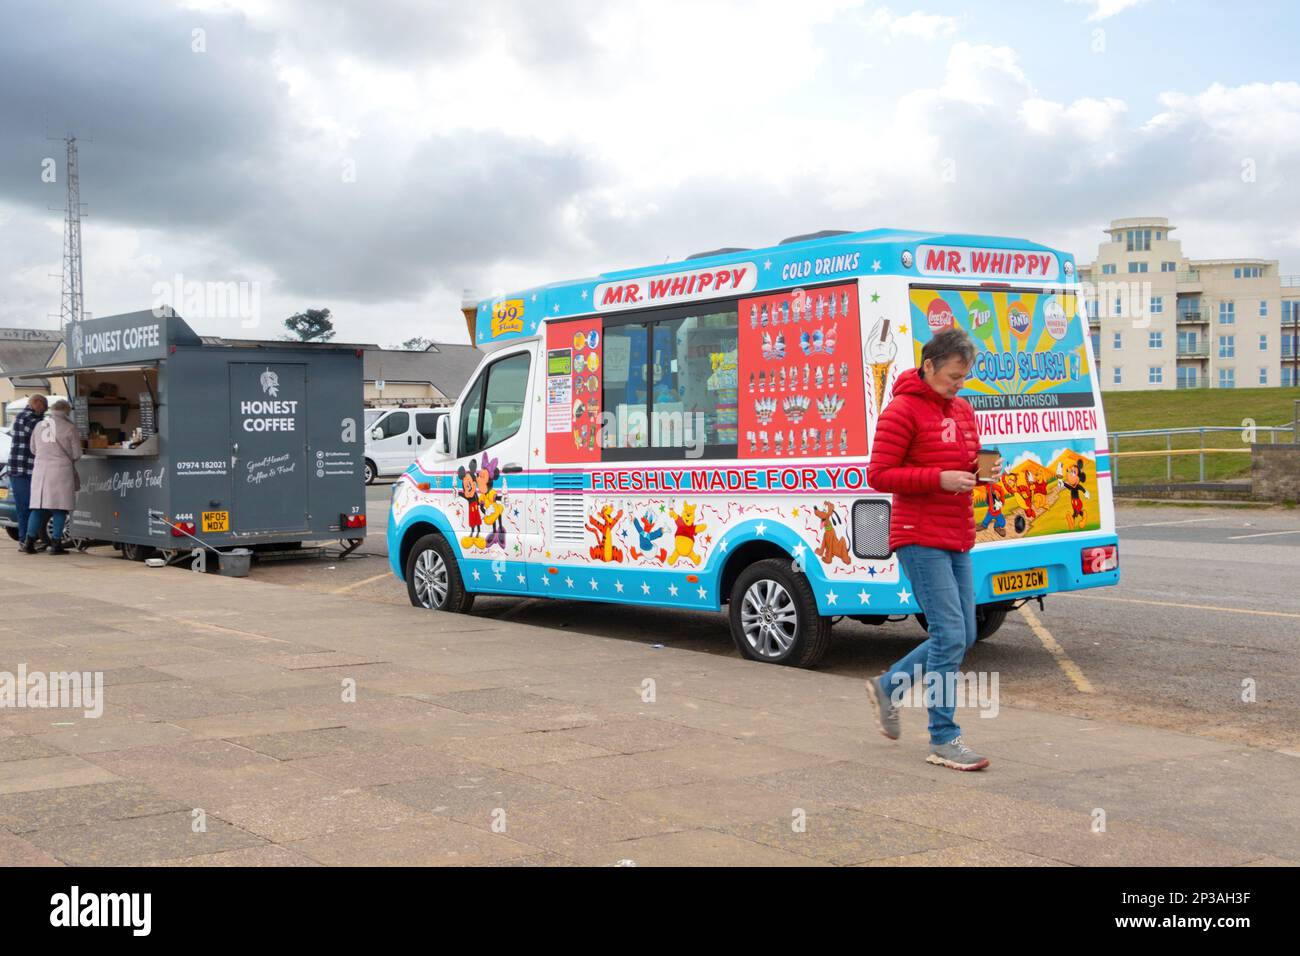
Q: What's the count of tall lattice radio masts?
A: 1